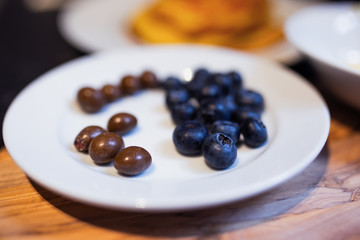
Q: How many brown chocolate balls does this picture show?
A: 8